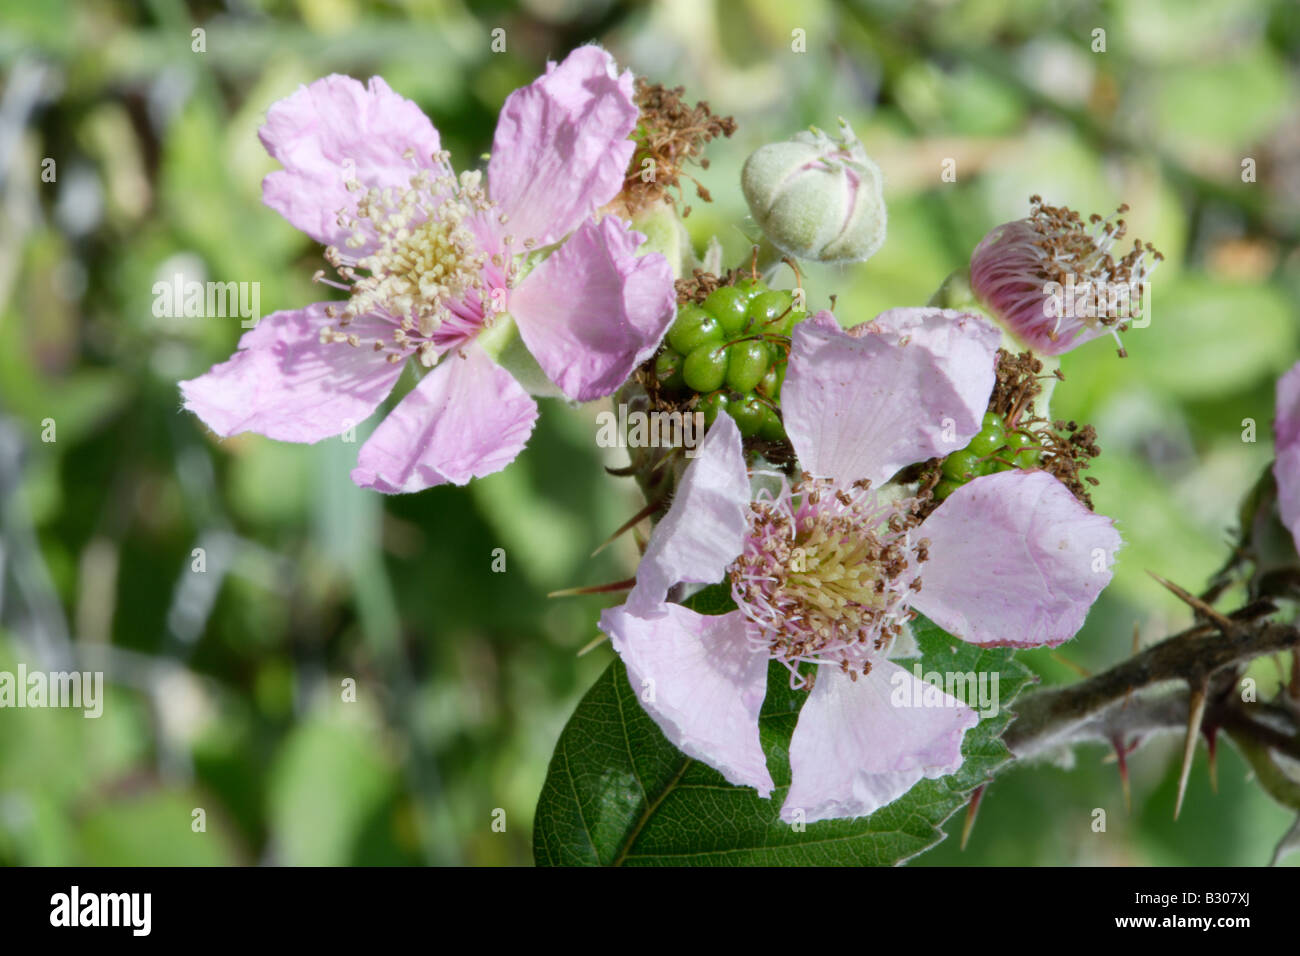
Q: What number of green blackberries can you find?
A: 2